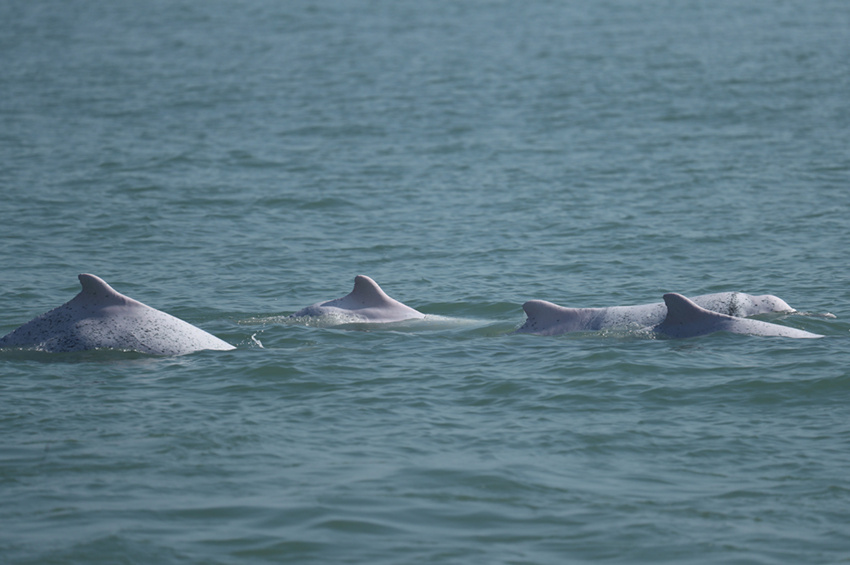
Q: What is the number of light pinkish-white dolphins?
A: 4